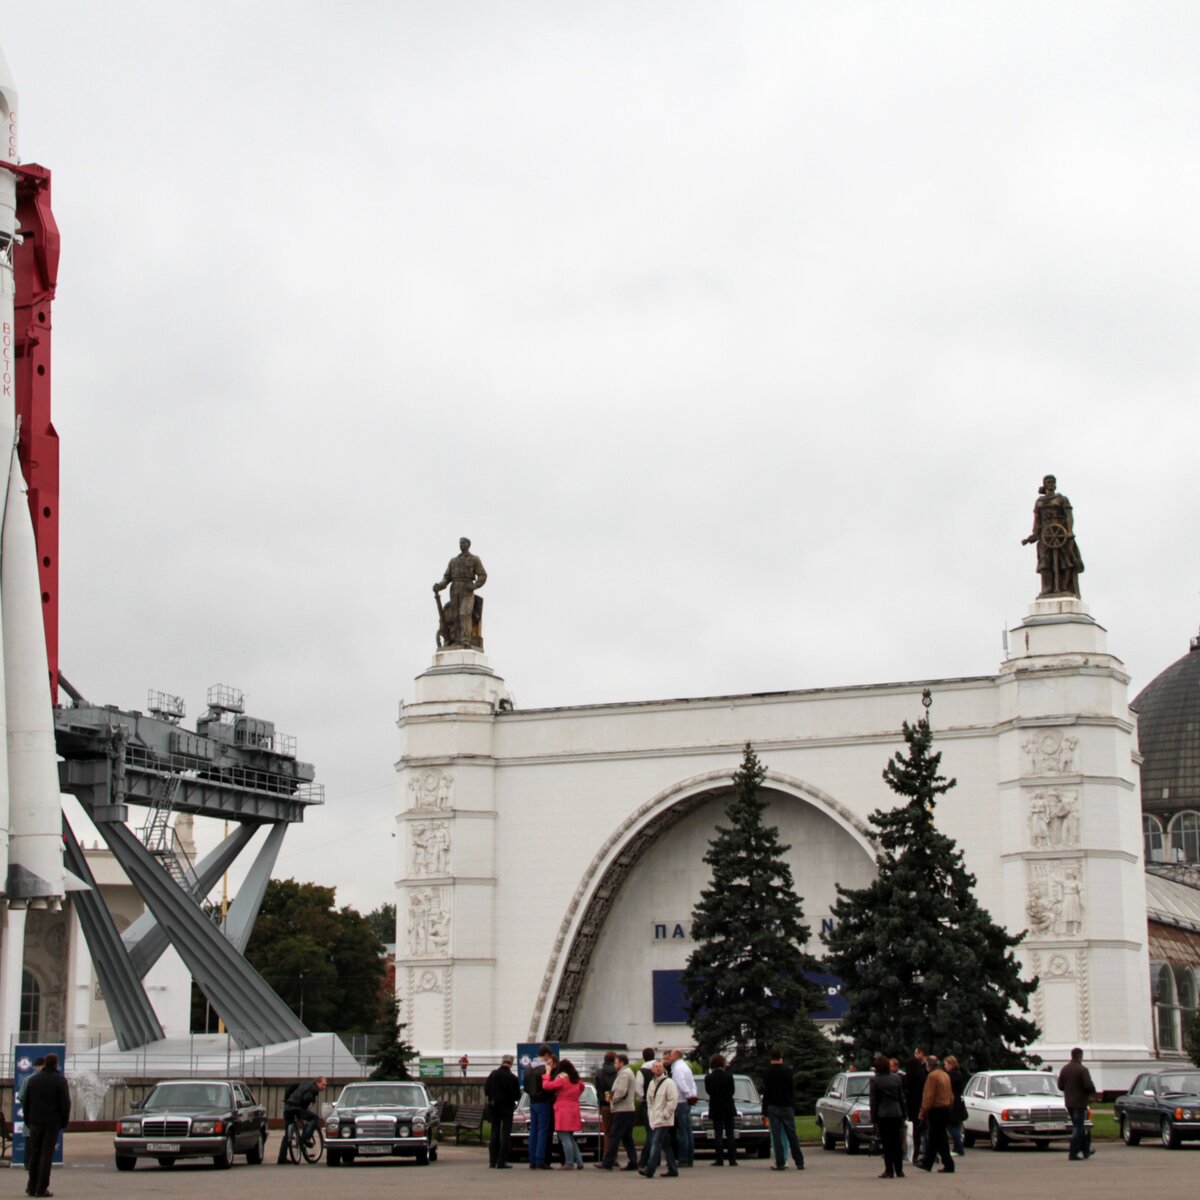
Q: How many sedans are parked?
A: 7